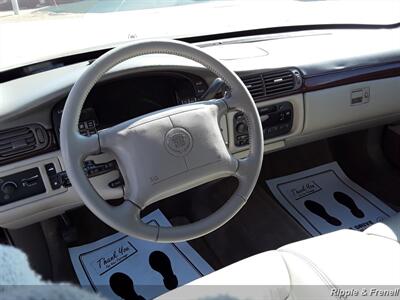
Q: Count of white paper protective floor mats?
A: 2